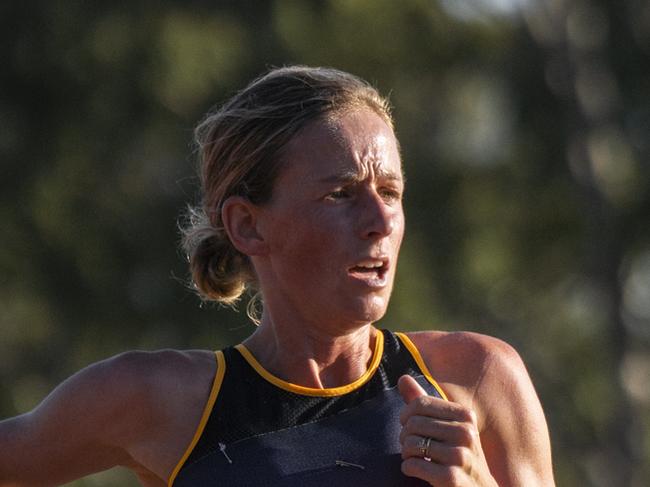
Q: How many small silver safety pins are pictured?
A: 2